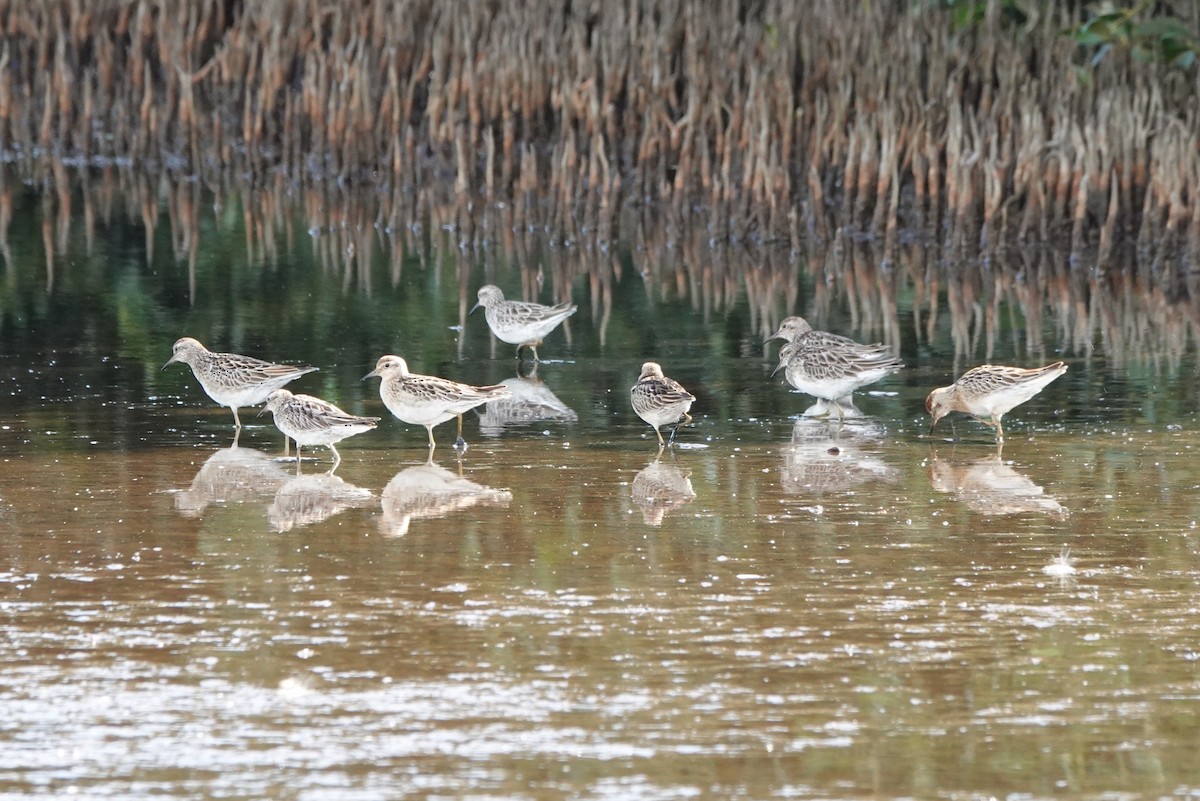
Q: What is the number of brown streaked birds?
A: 8